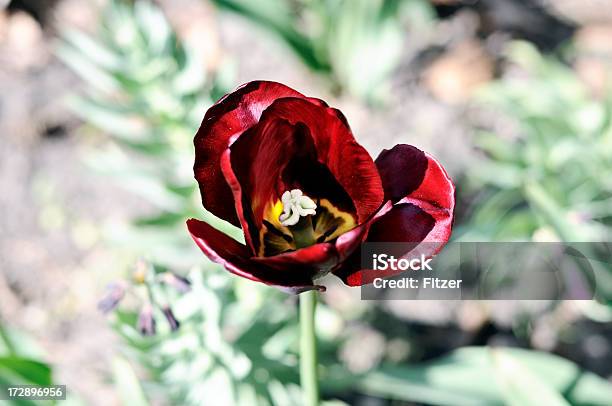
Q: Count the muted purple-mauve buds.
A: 4